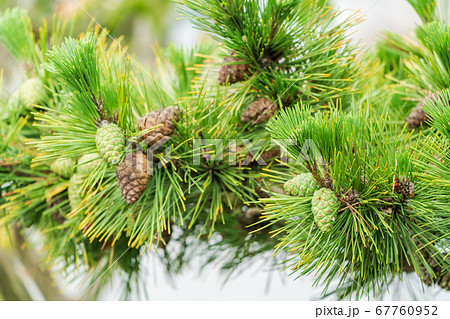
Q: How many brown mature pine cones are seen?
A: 5